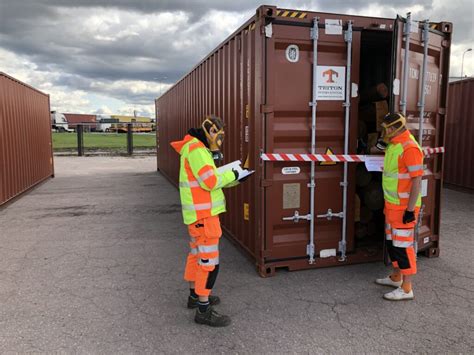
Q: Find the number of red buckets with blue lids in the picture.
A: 0